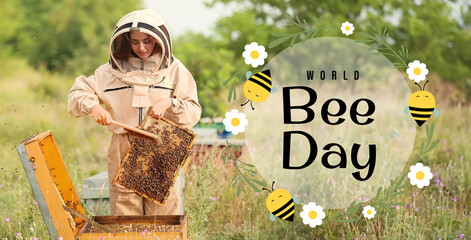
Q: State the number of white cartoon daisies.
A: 7